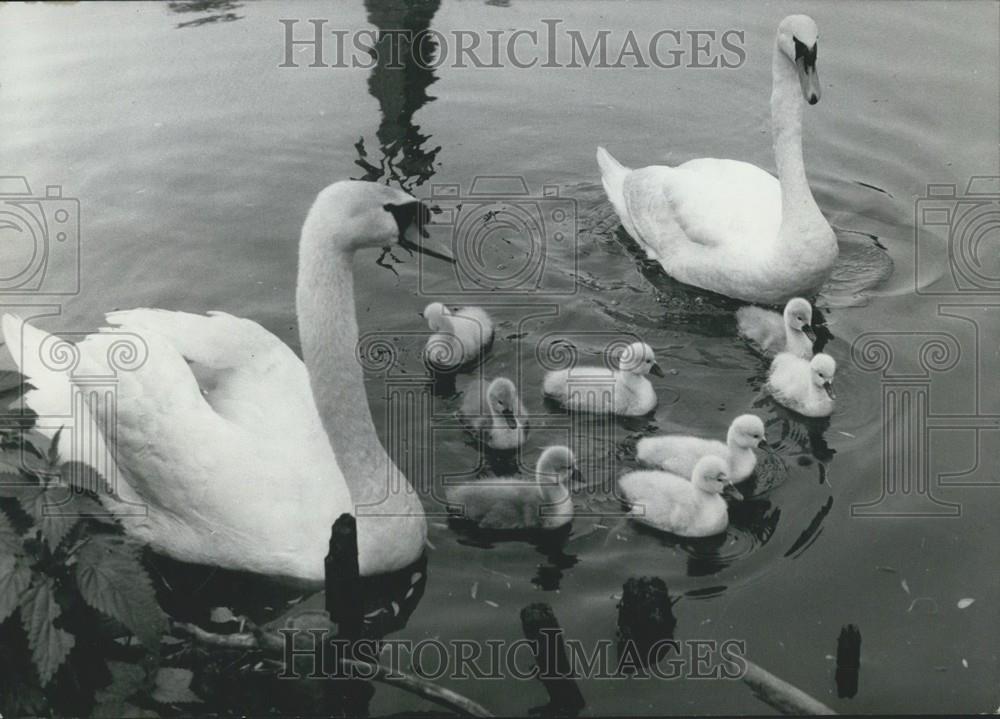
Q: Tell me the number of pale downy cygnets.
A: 8